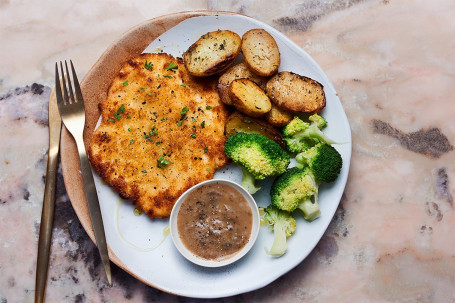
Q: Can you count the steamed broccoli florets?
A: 5